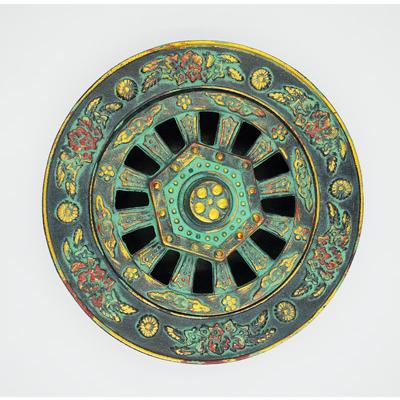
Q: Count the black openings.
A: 12